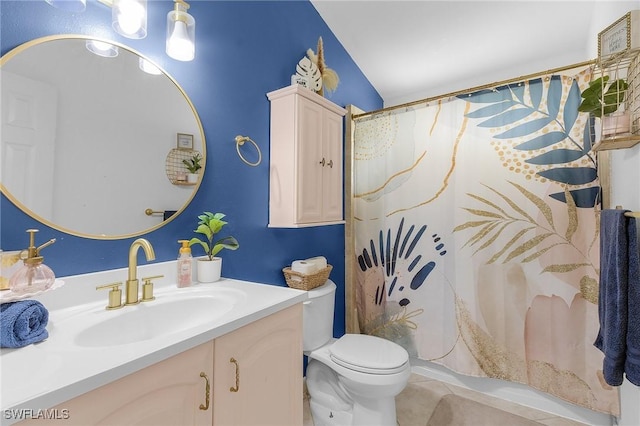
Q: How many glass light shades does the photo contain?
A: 3